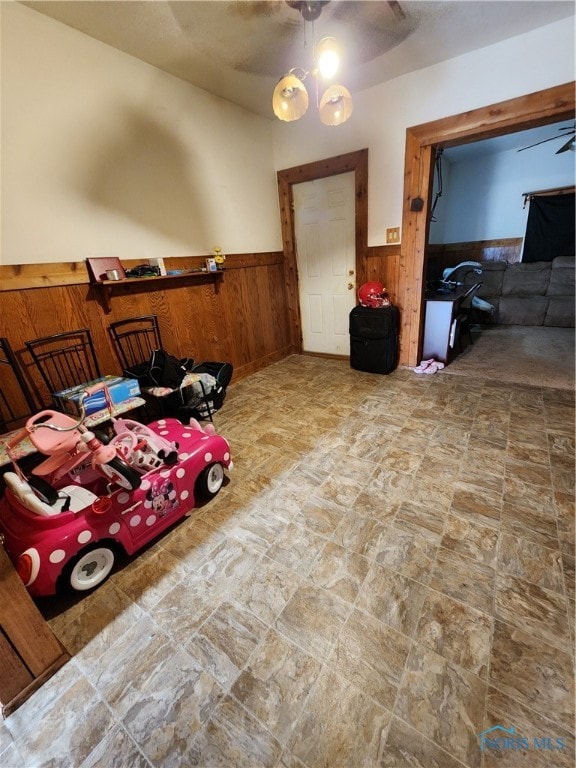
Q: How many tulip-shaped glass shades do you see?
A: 3